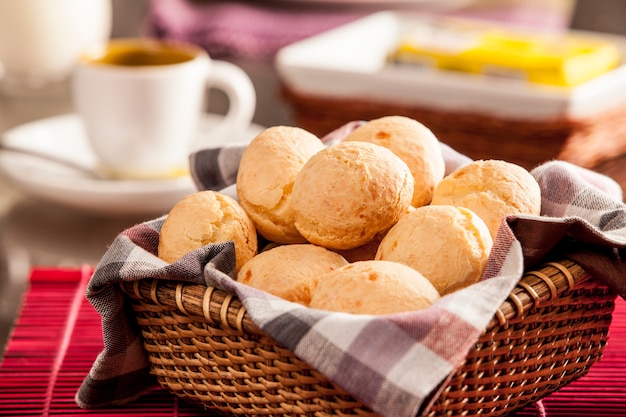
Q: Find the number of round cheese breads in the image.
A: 8